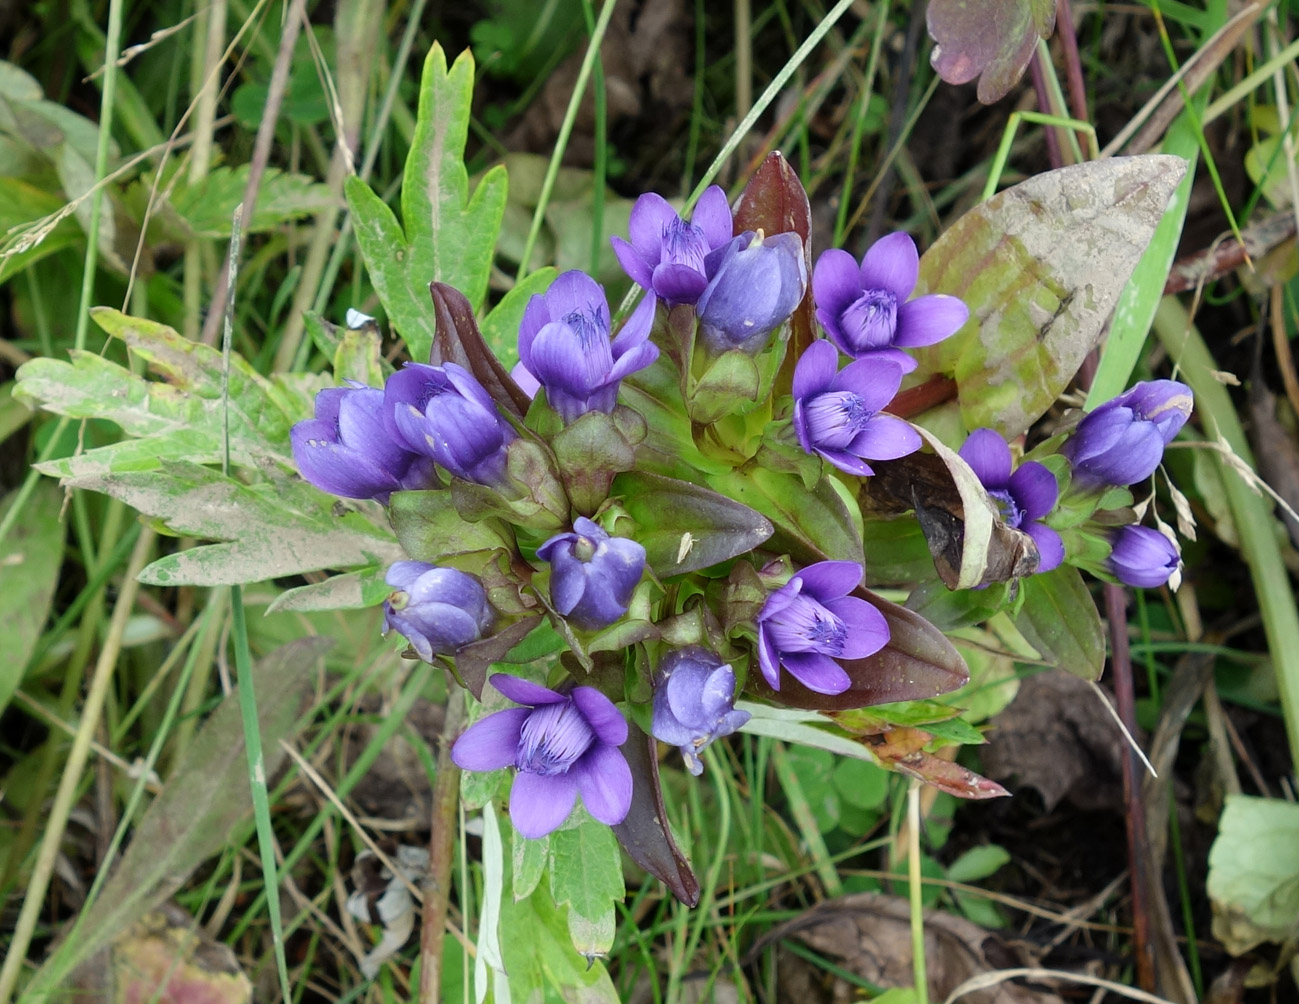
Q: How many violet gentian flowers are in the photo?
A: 15